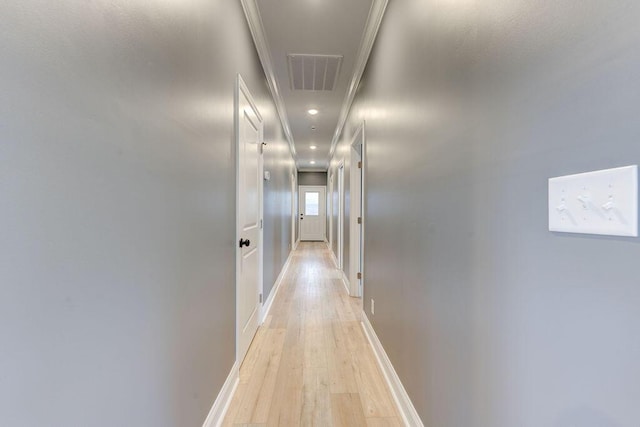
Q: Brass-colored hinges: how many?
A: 3